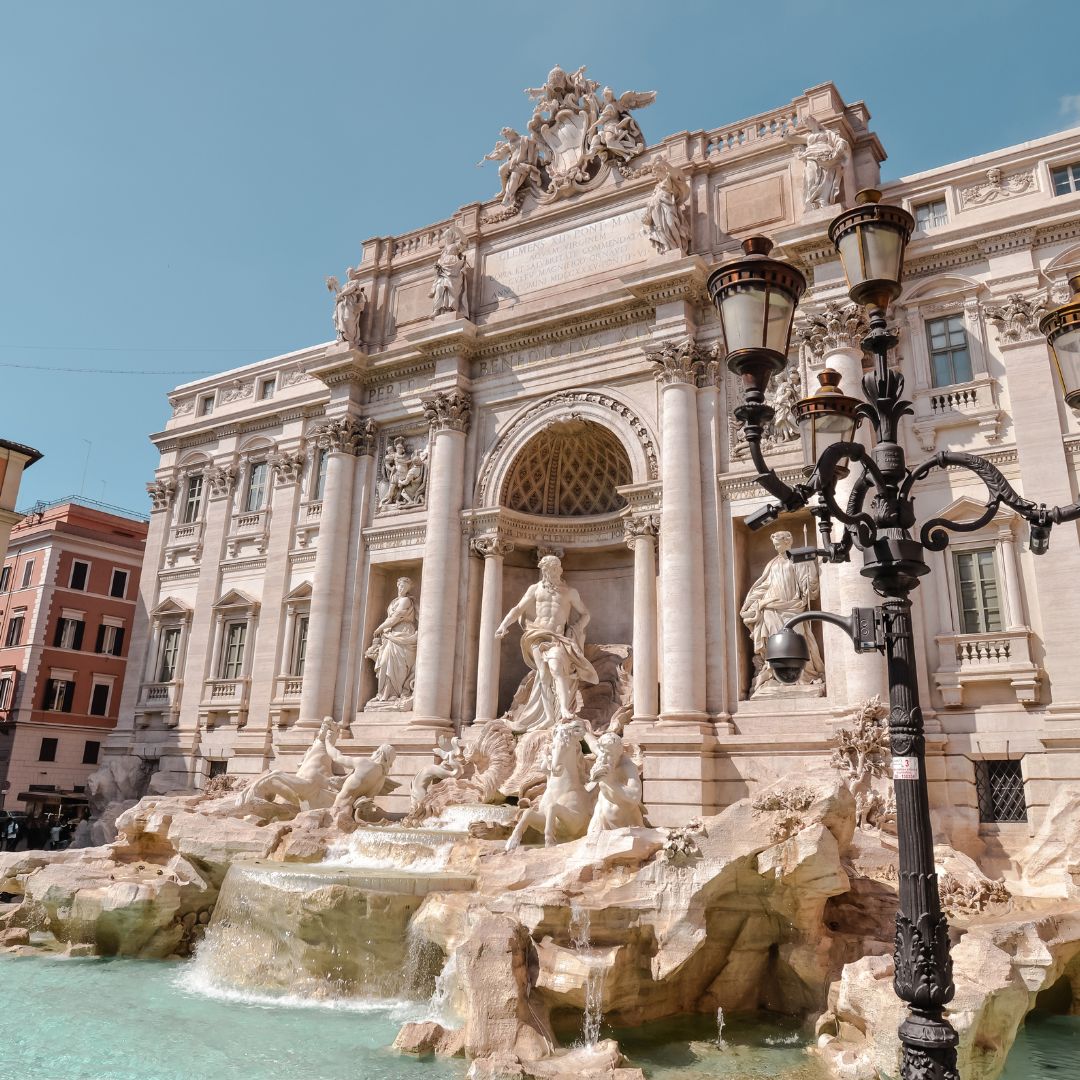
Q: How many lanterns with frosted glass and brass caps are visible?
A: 4